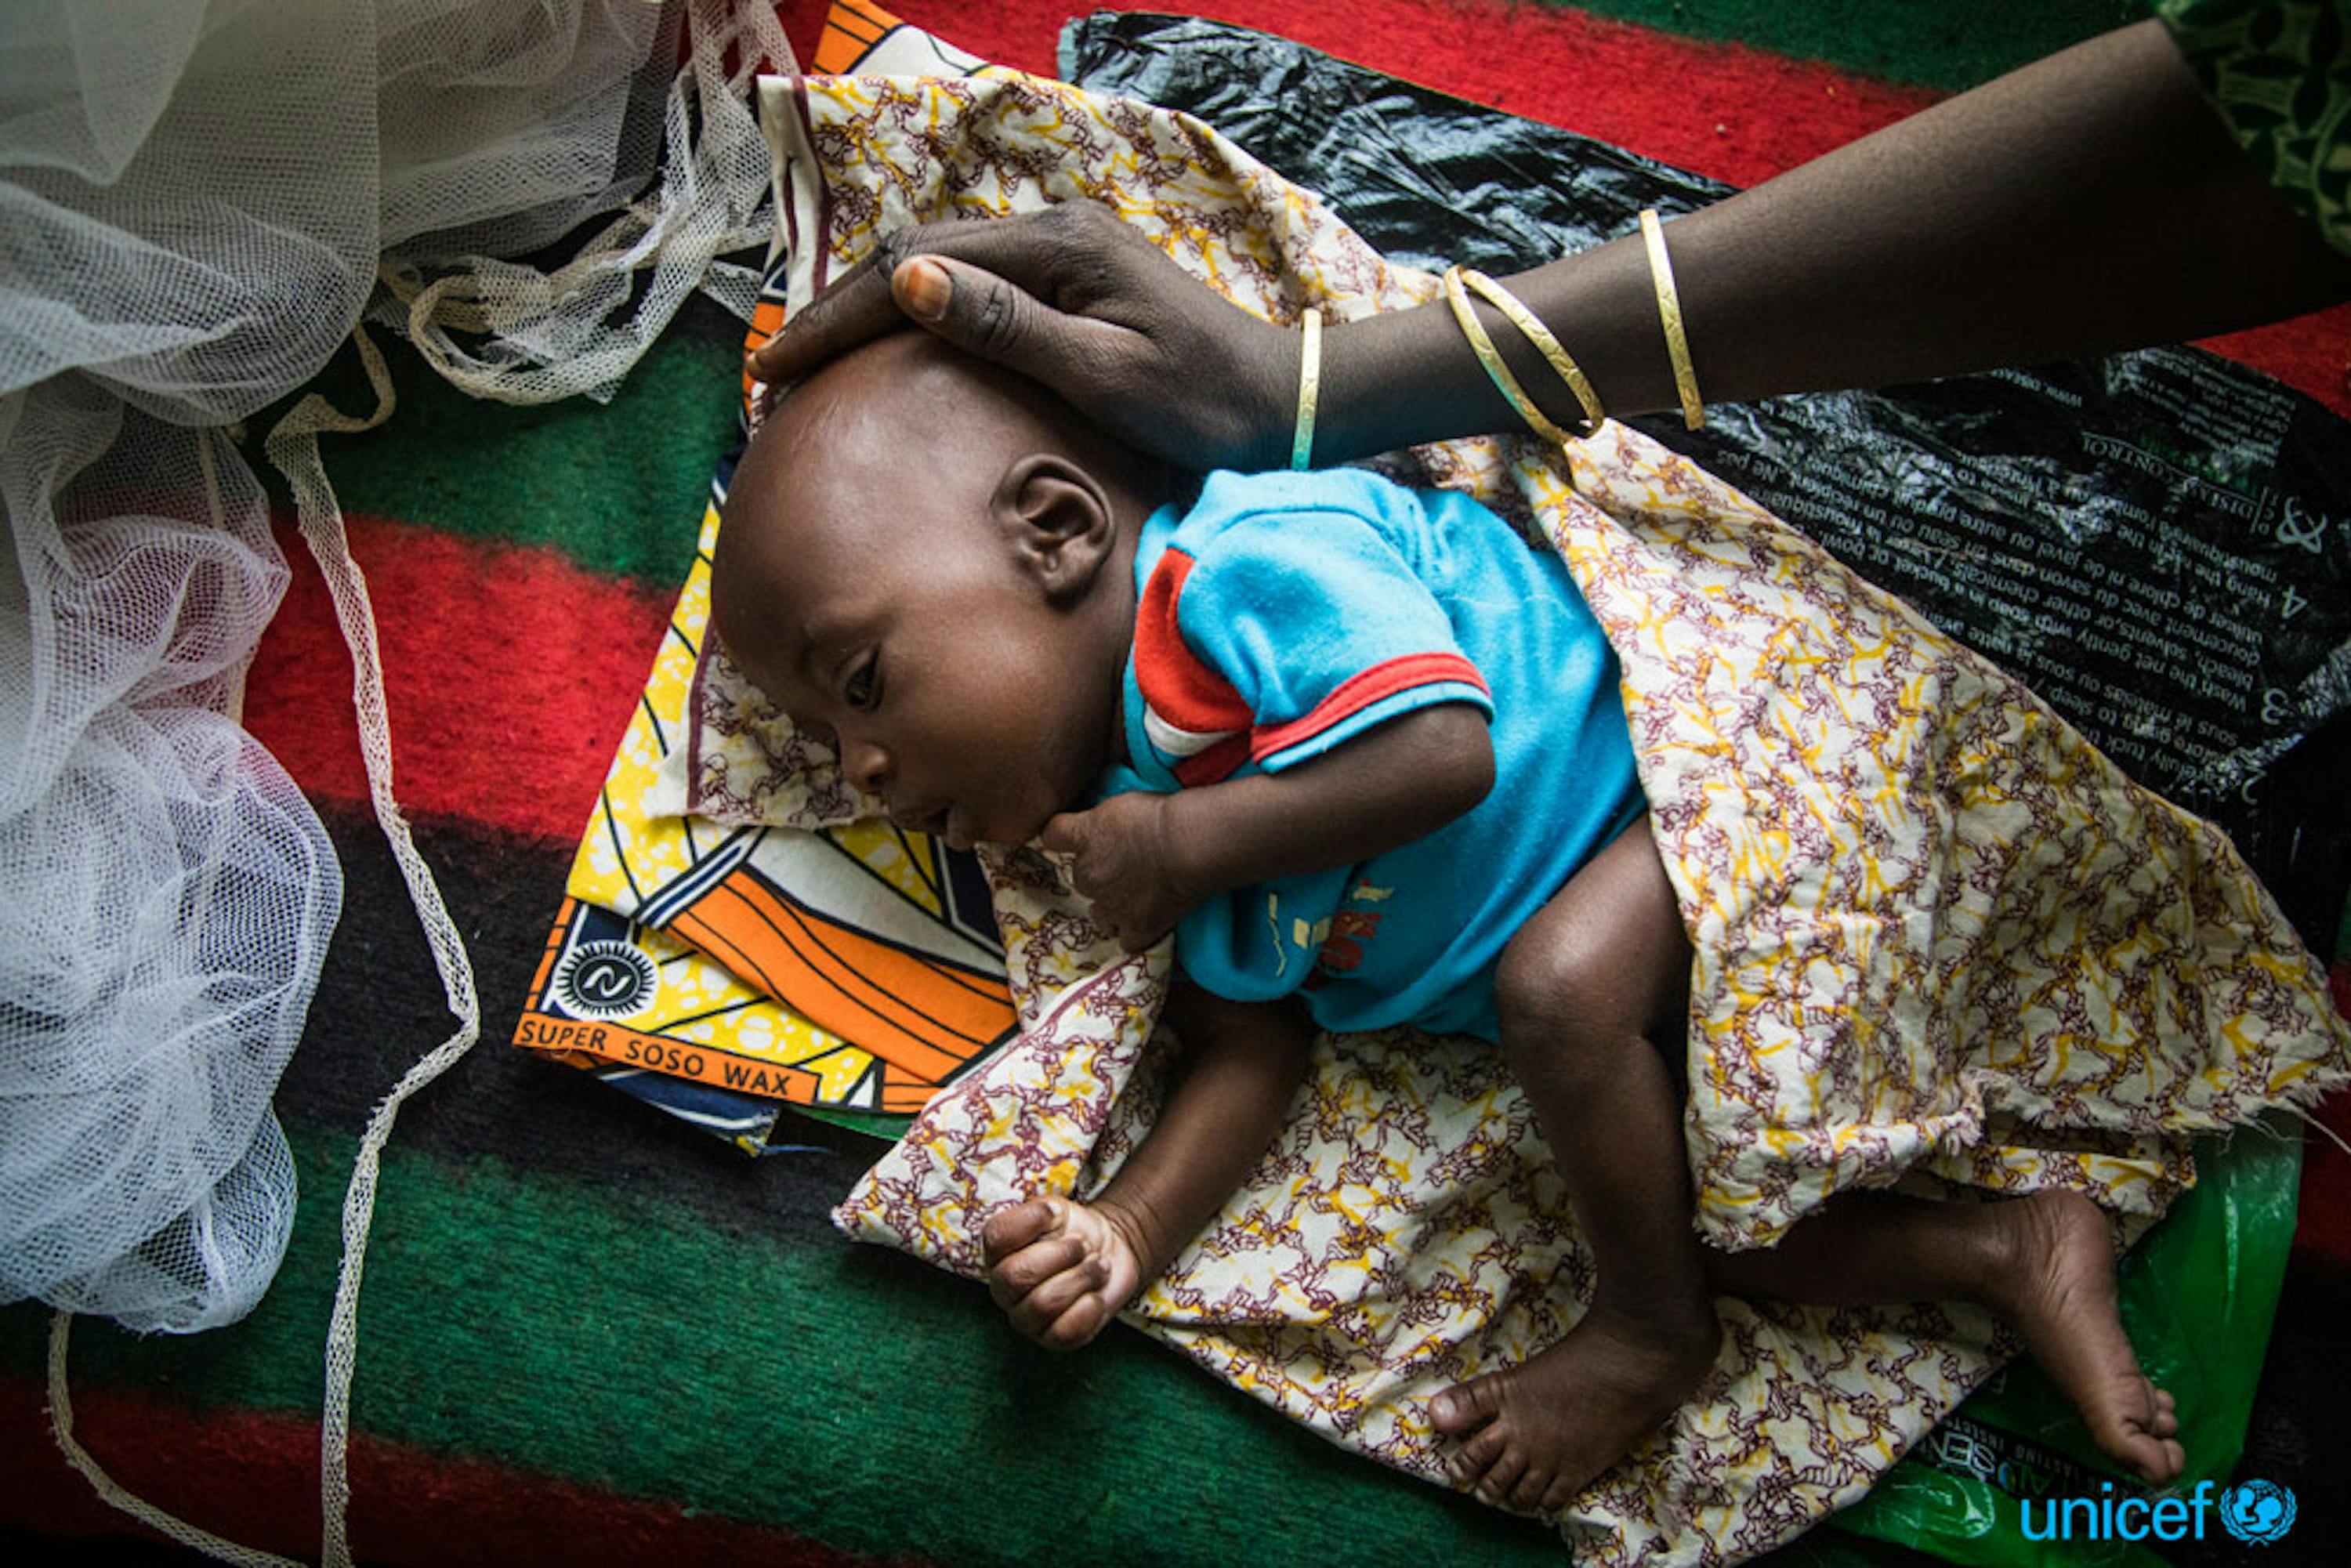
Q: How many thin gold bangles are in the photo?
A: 4